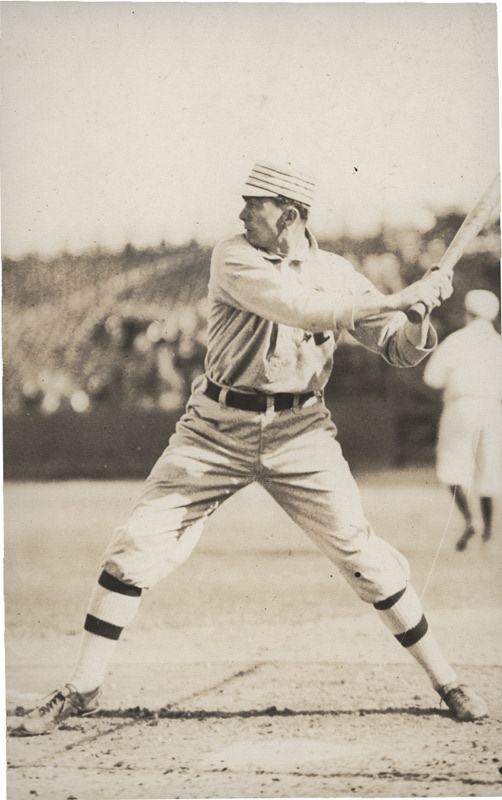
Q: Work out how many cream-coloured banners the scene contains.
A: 0